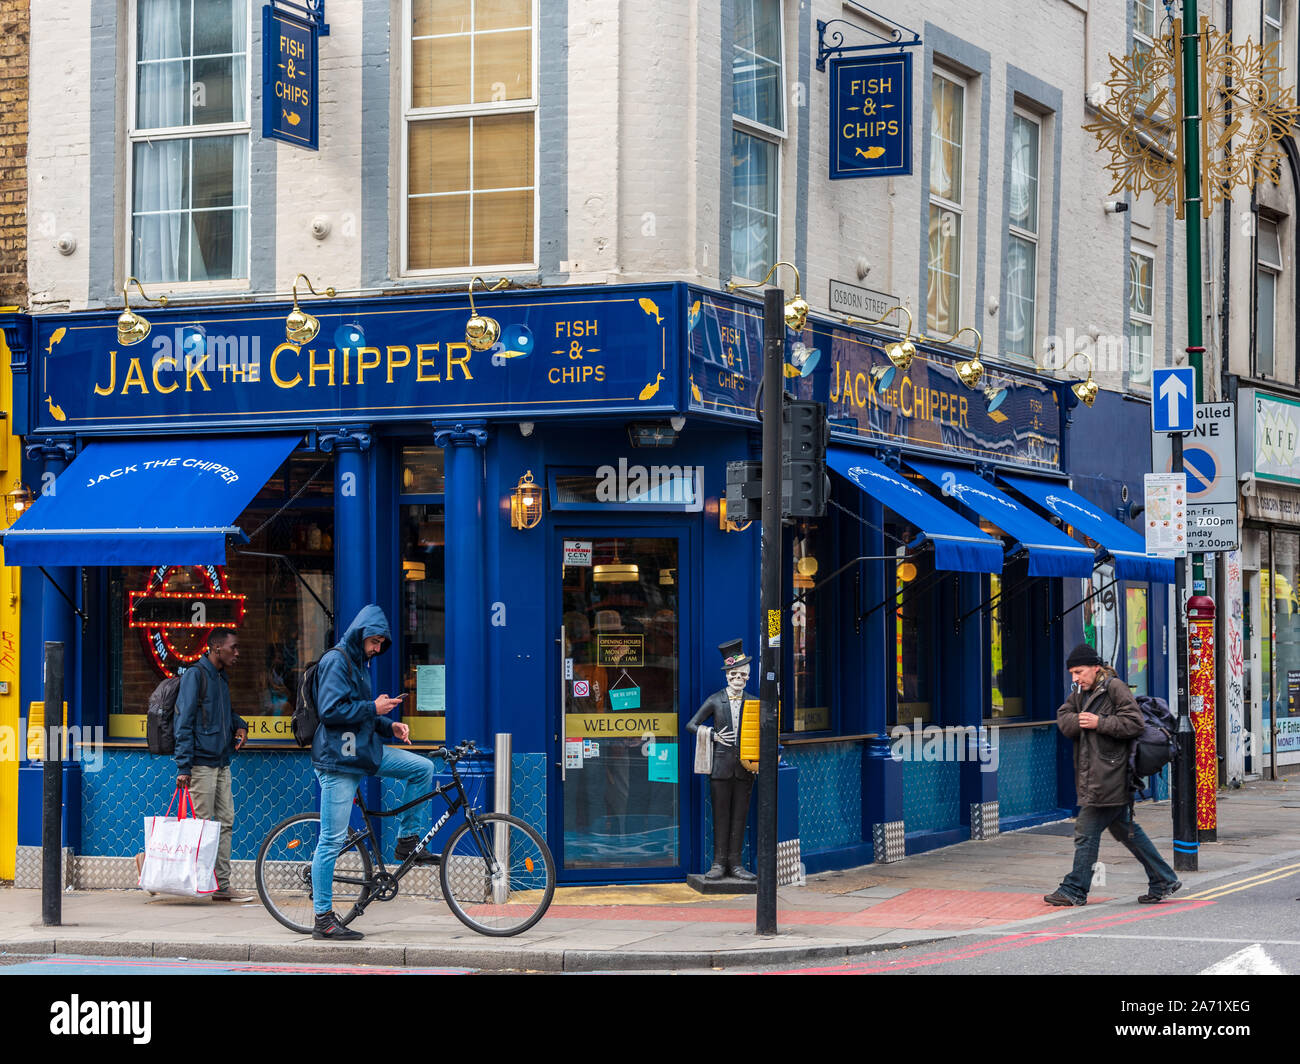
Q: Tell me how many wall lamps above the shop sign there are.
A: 7